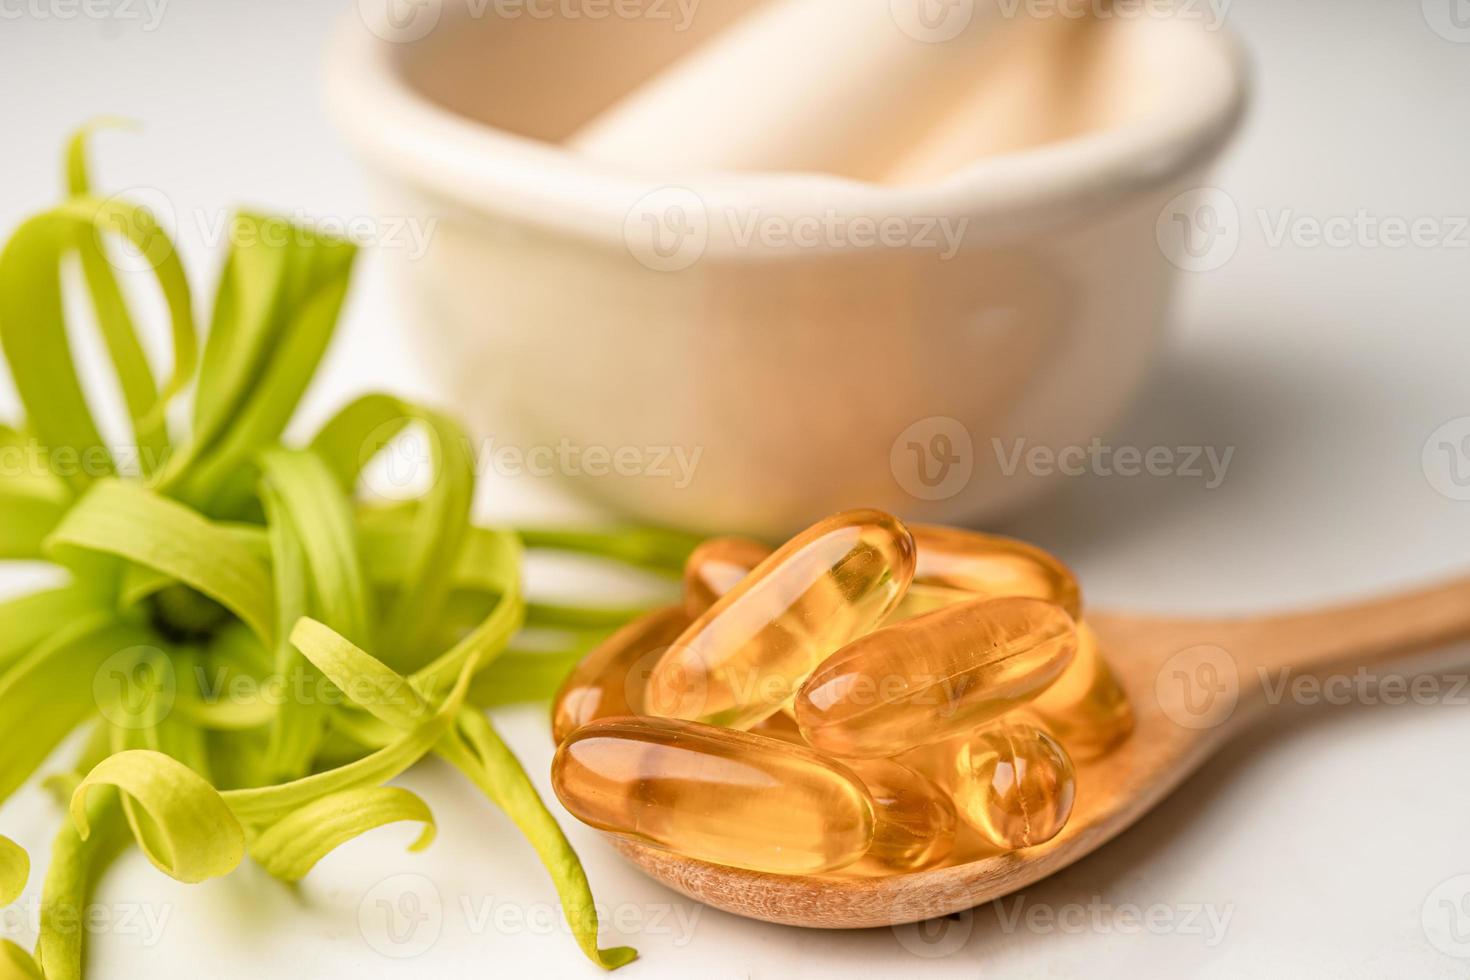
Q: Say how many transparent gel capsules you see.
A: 9